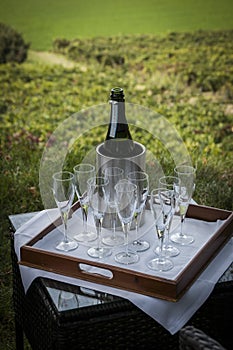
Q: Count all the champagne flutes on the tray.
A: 9